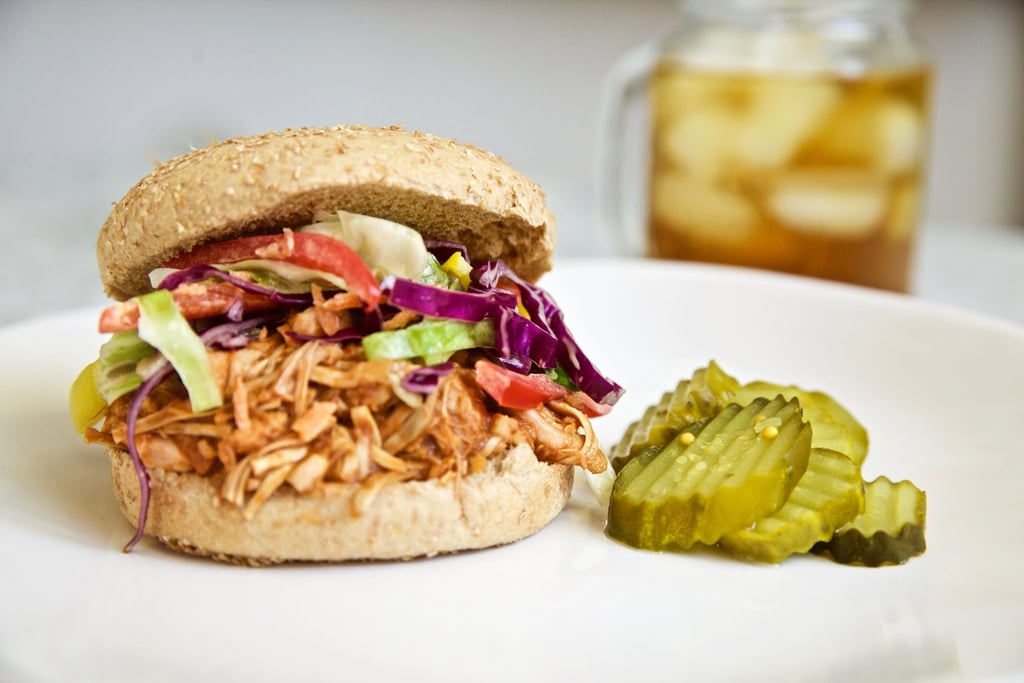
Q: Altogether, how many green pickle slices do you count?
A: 5